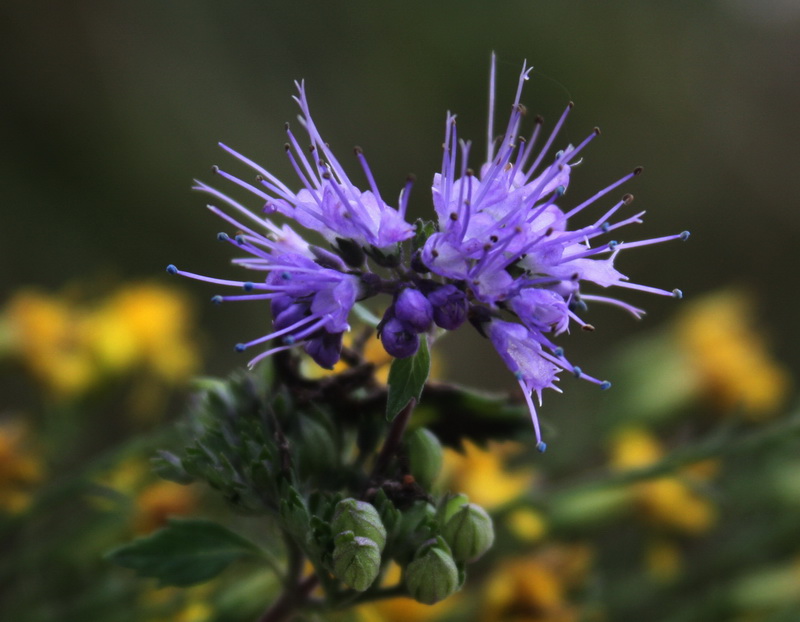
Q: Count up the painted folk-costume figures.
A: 0